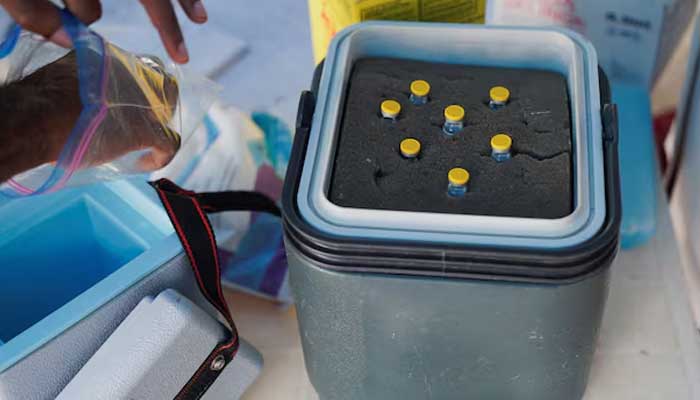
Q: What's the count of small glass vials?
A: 7